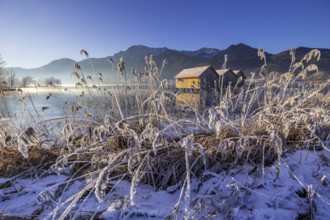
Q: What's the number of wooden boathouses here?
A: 3